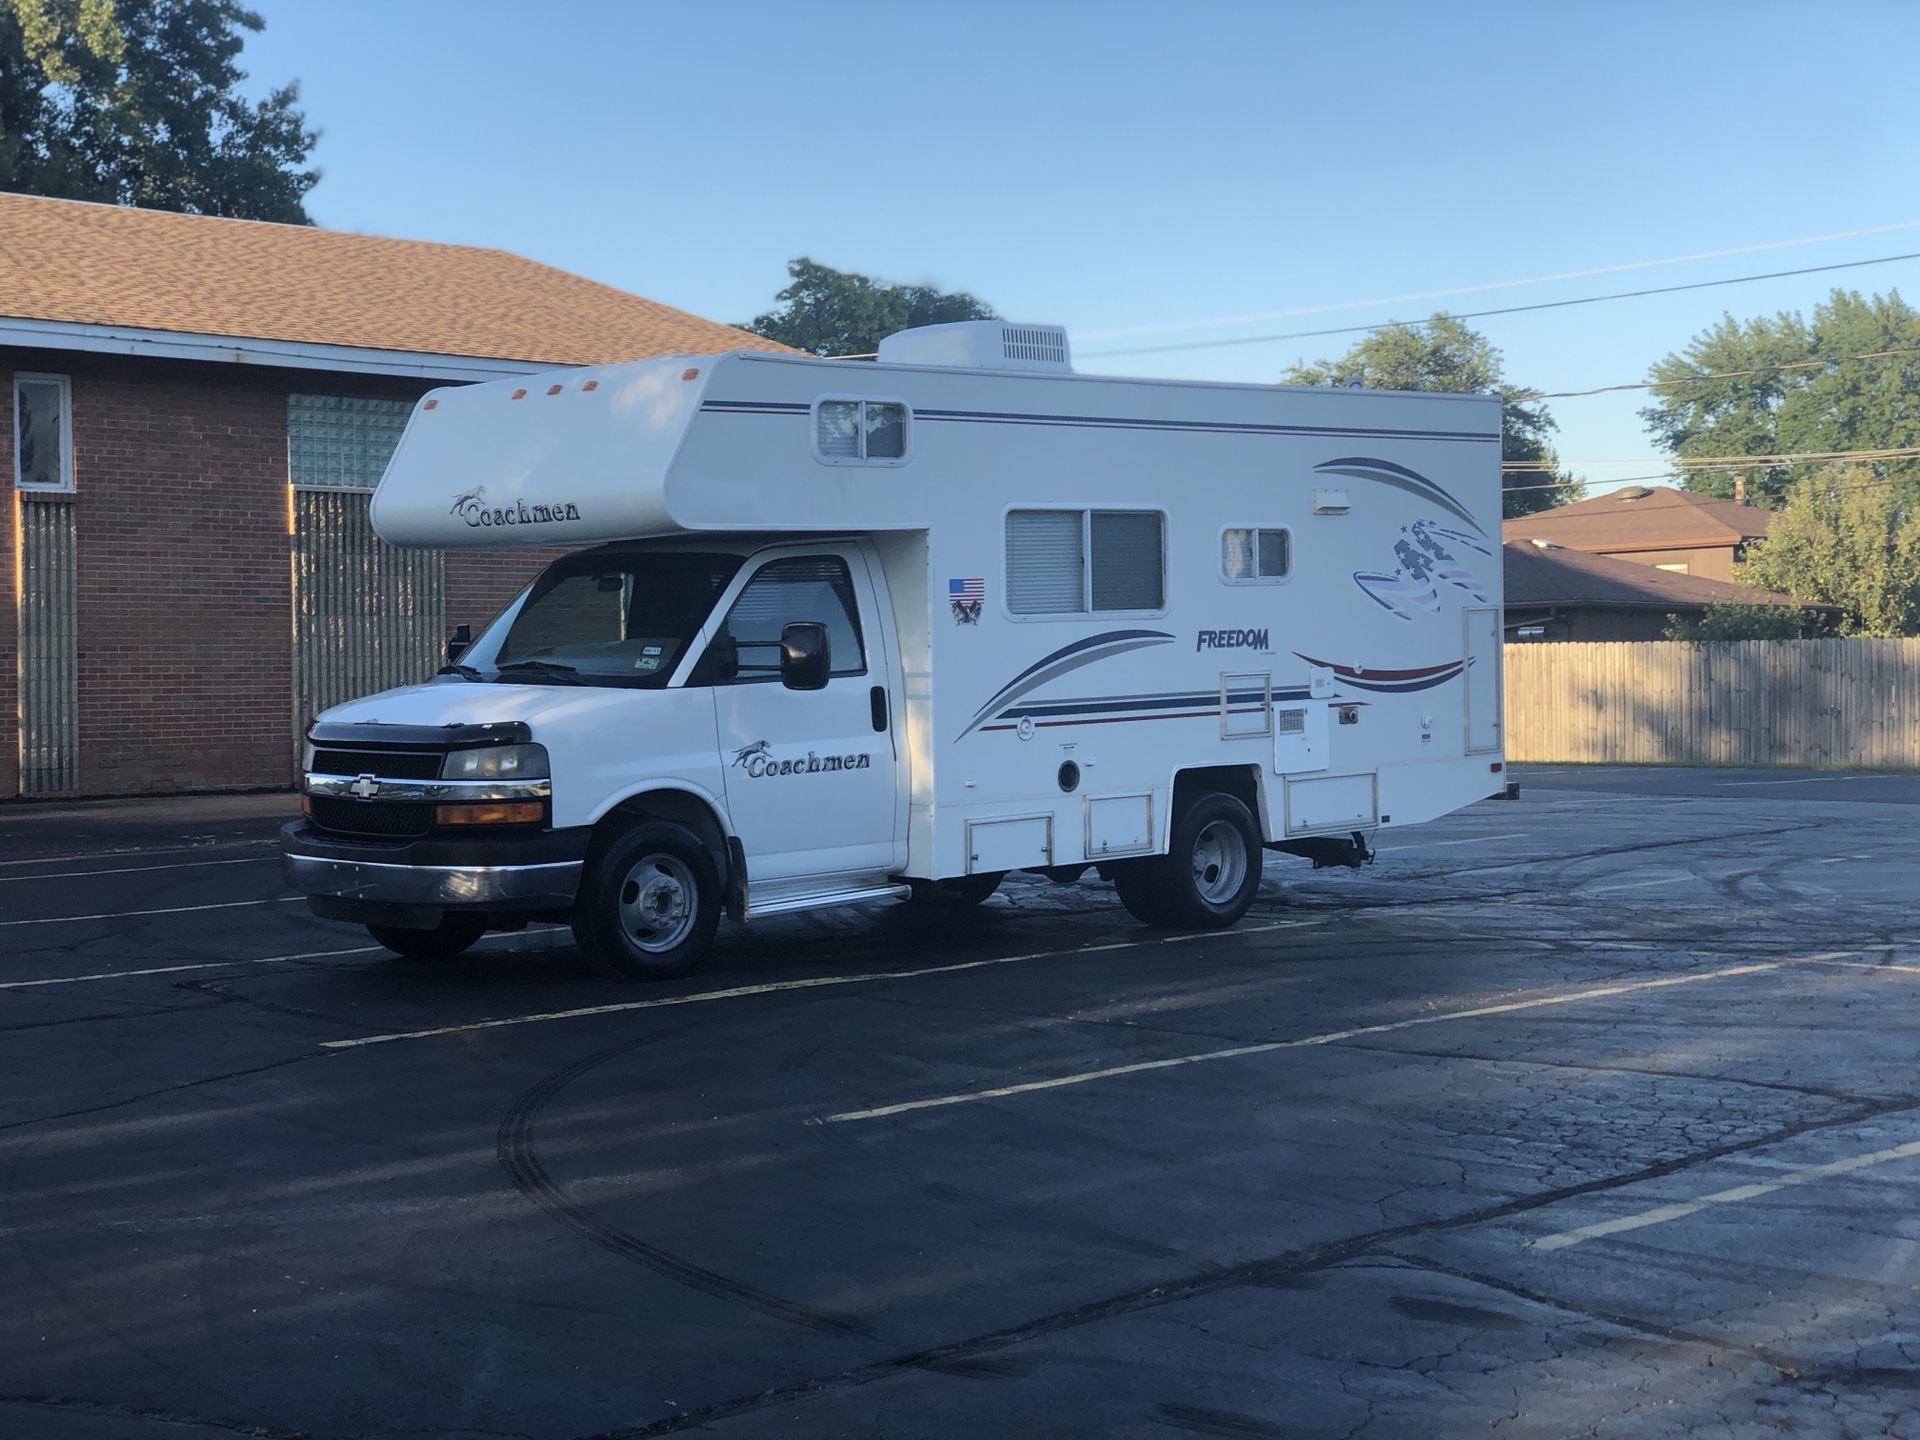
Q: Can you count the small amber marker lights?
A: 5